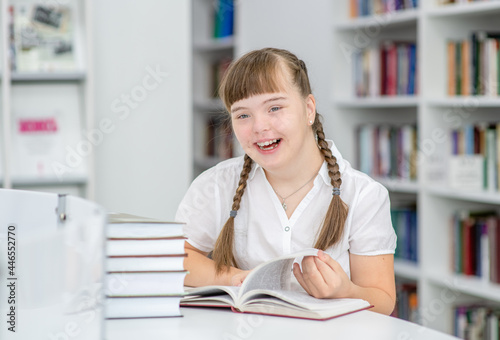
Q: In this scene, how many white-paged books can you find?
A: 6